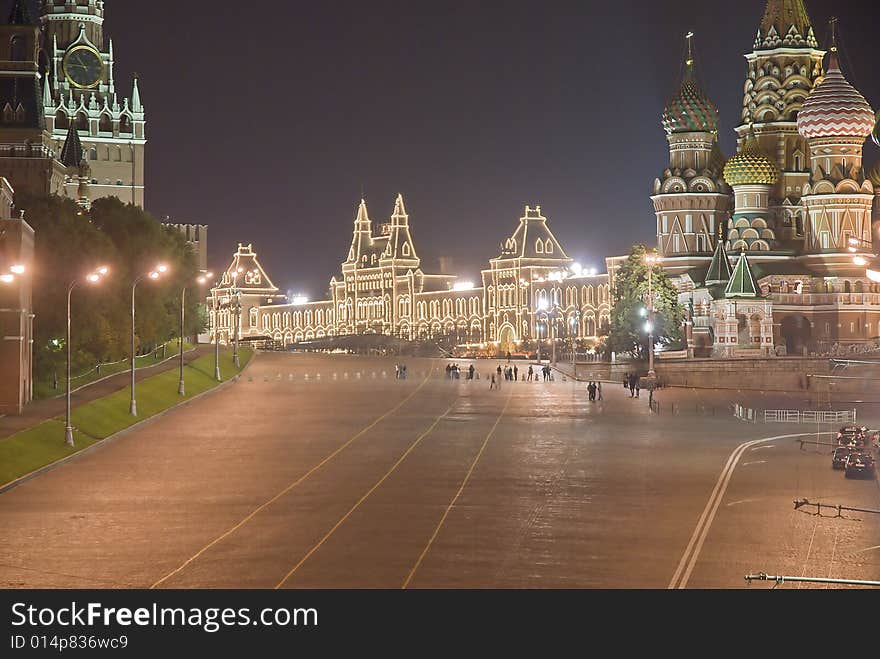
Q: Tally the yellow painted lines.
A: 3